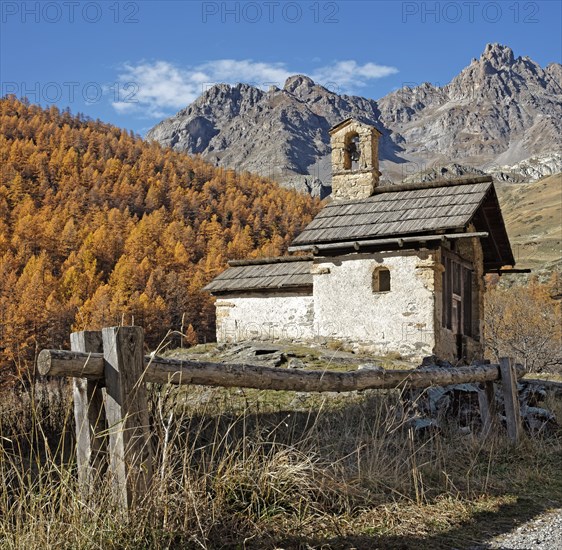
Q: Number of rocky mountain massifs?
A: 2